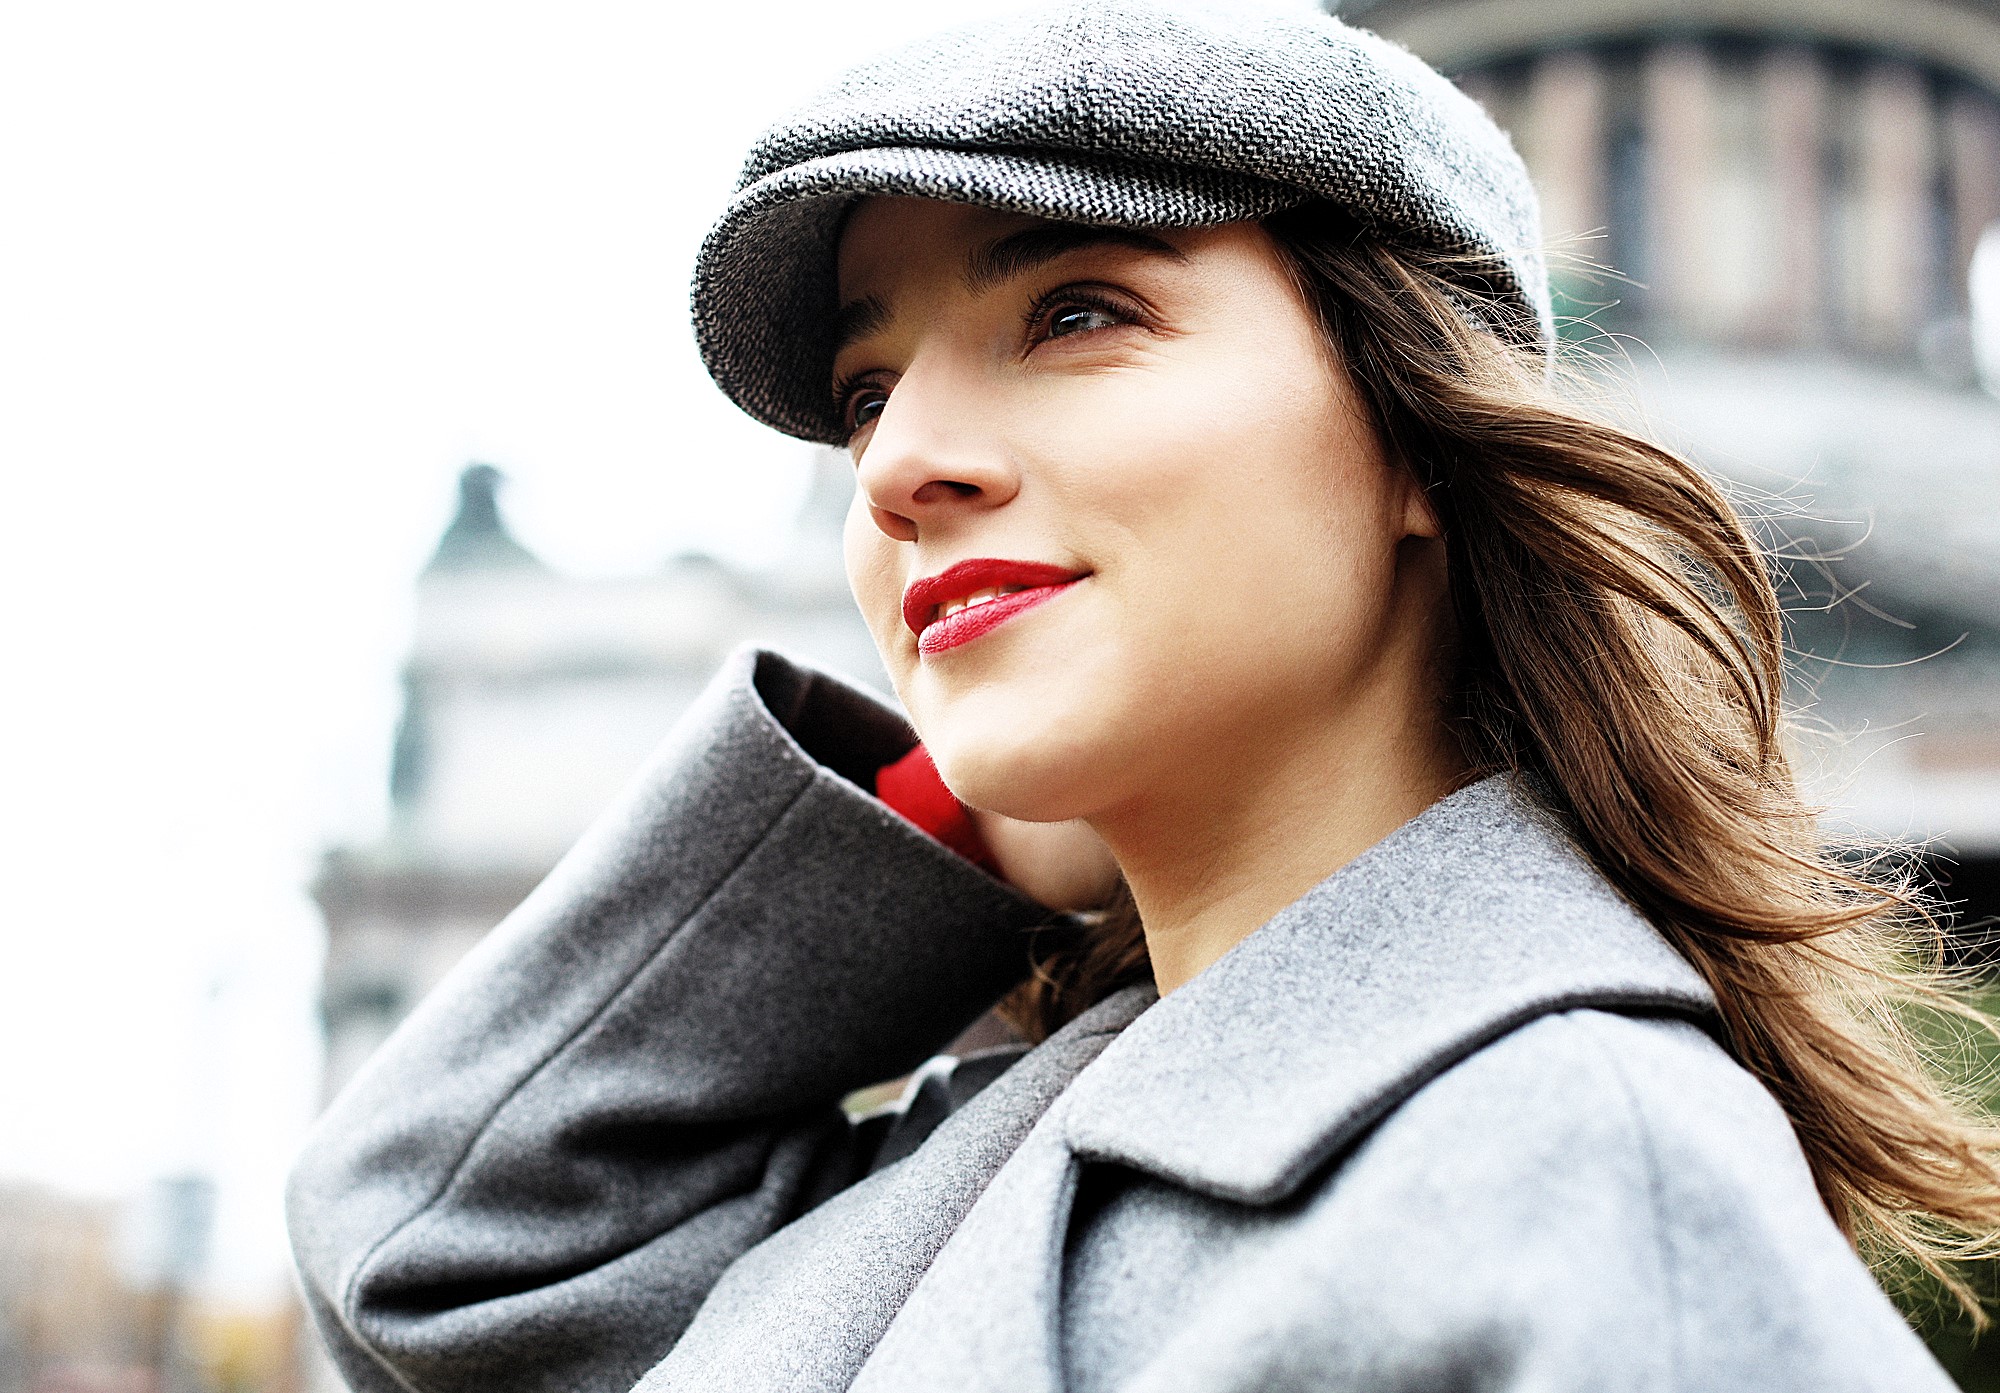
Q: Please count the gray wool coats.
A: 1